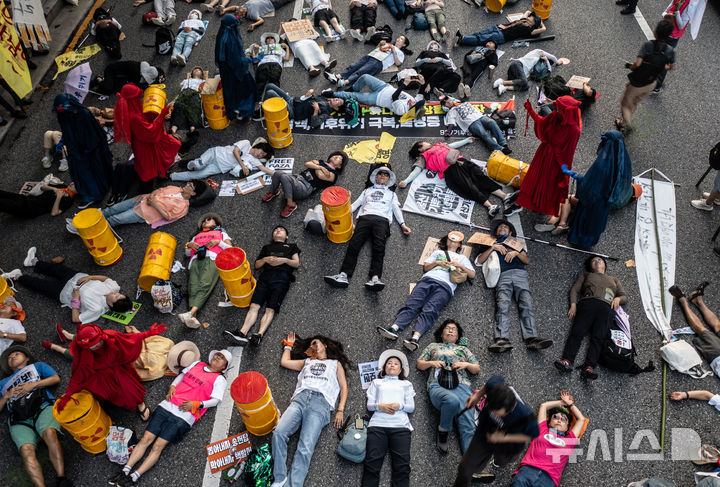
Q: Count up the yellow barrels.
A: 13